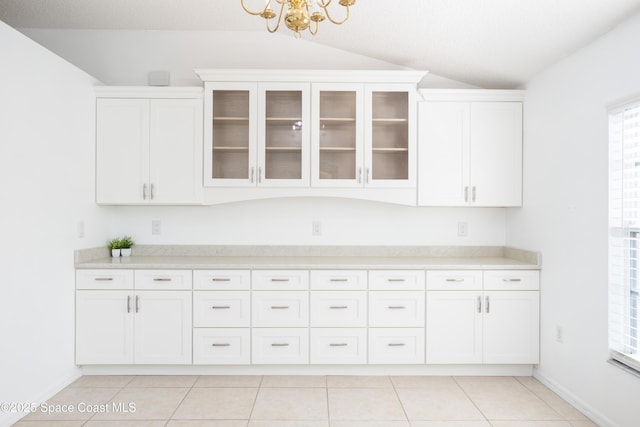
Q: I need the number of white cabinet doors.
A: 12